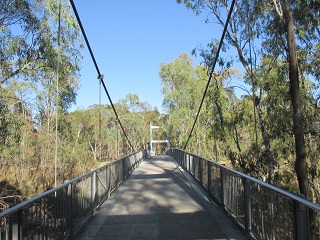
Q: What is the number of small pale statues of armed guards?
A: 0